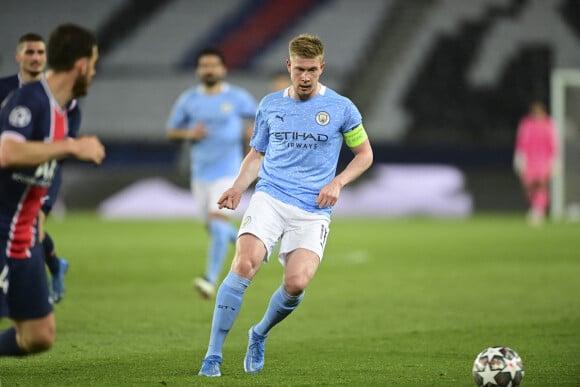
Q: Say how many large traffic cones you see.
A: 0